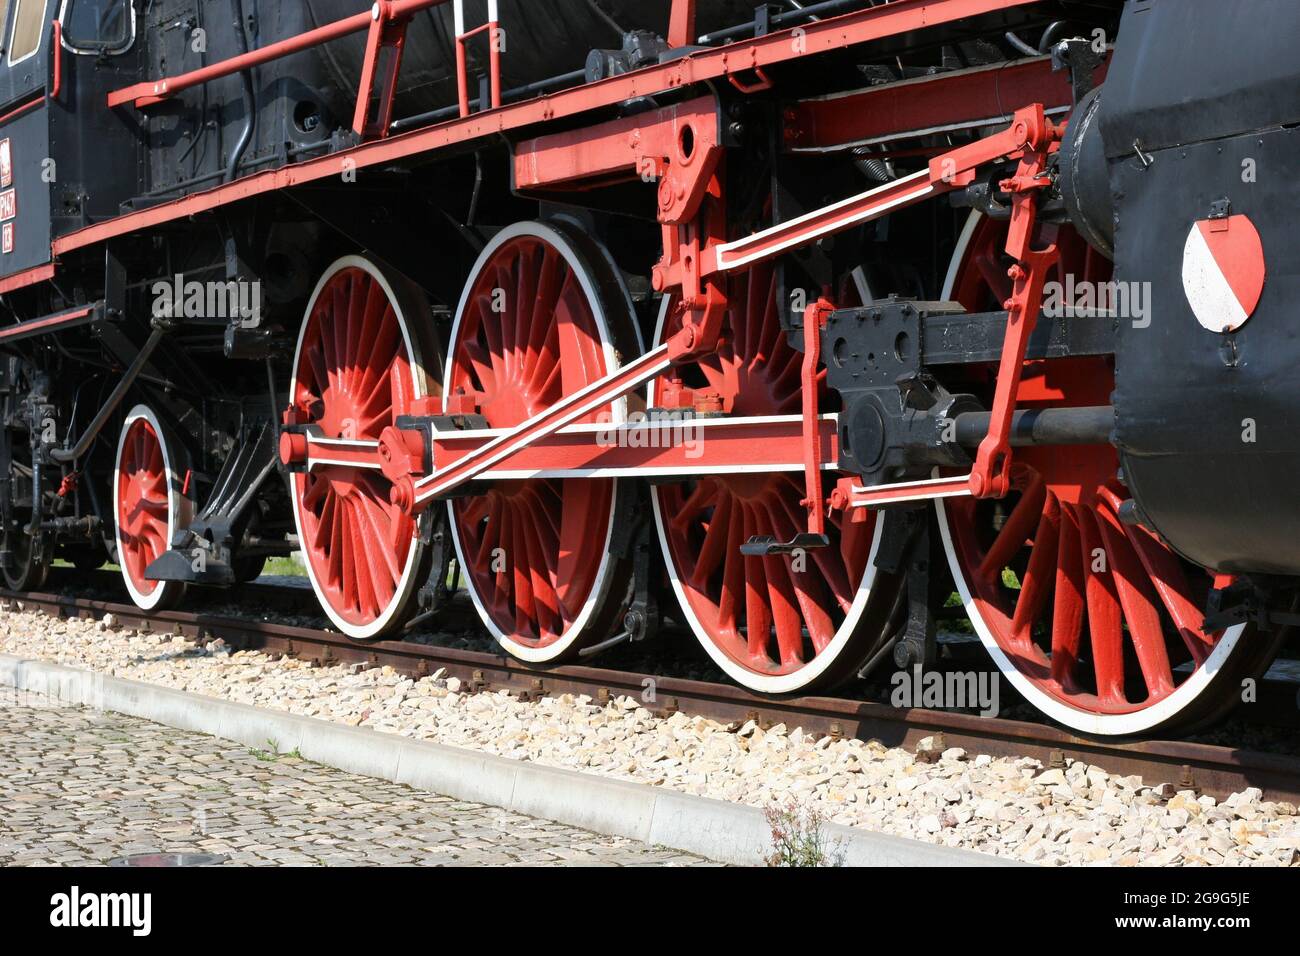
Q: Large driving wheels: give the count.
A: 4